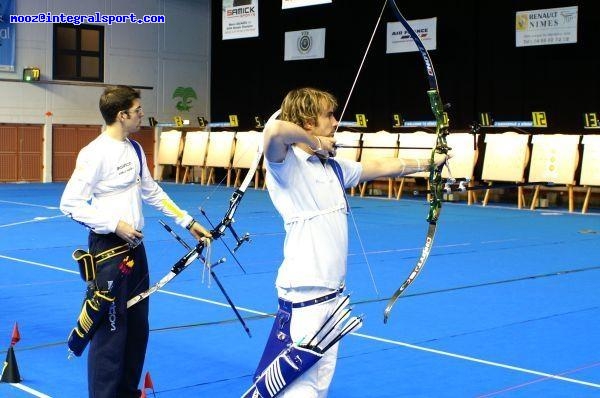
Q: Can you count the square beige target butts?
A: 11